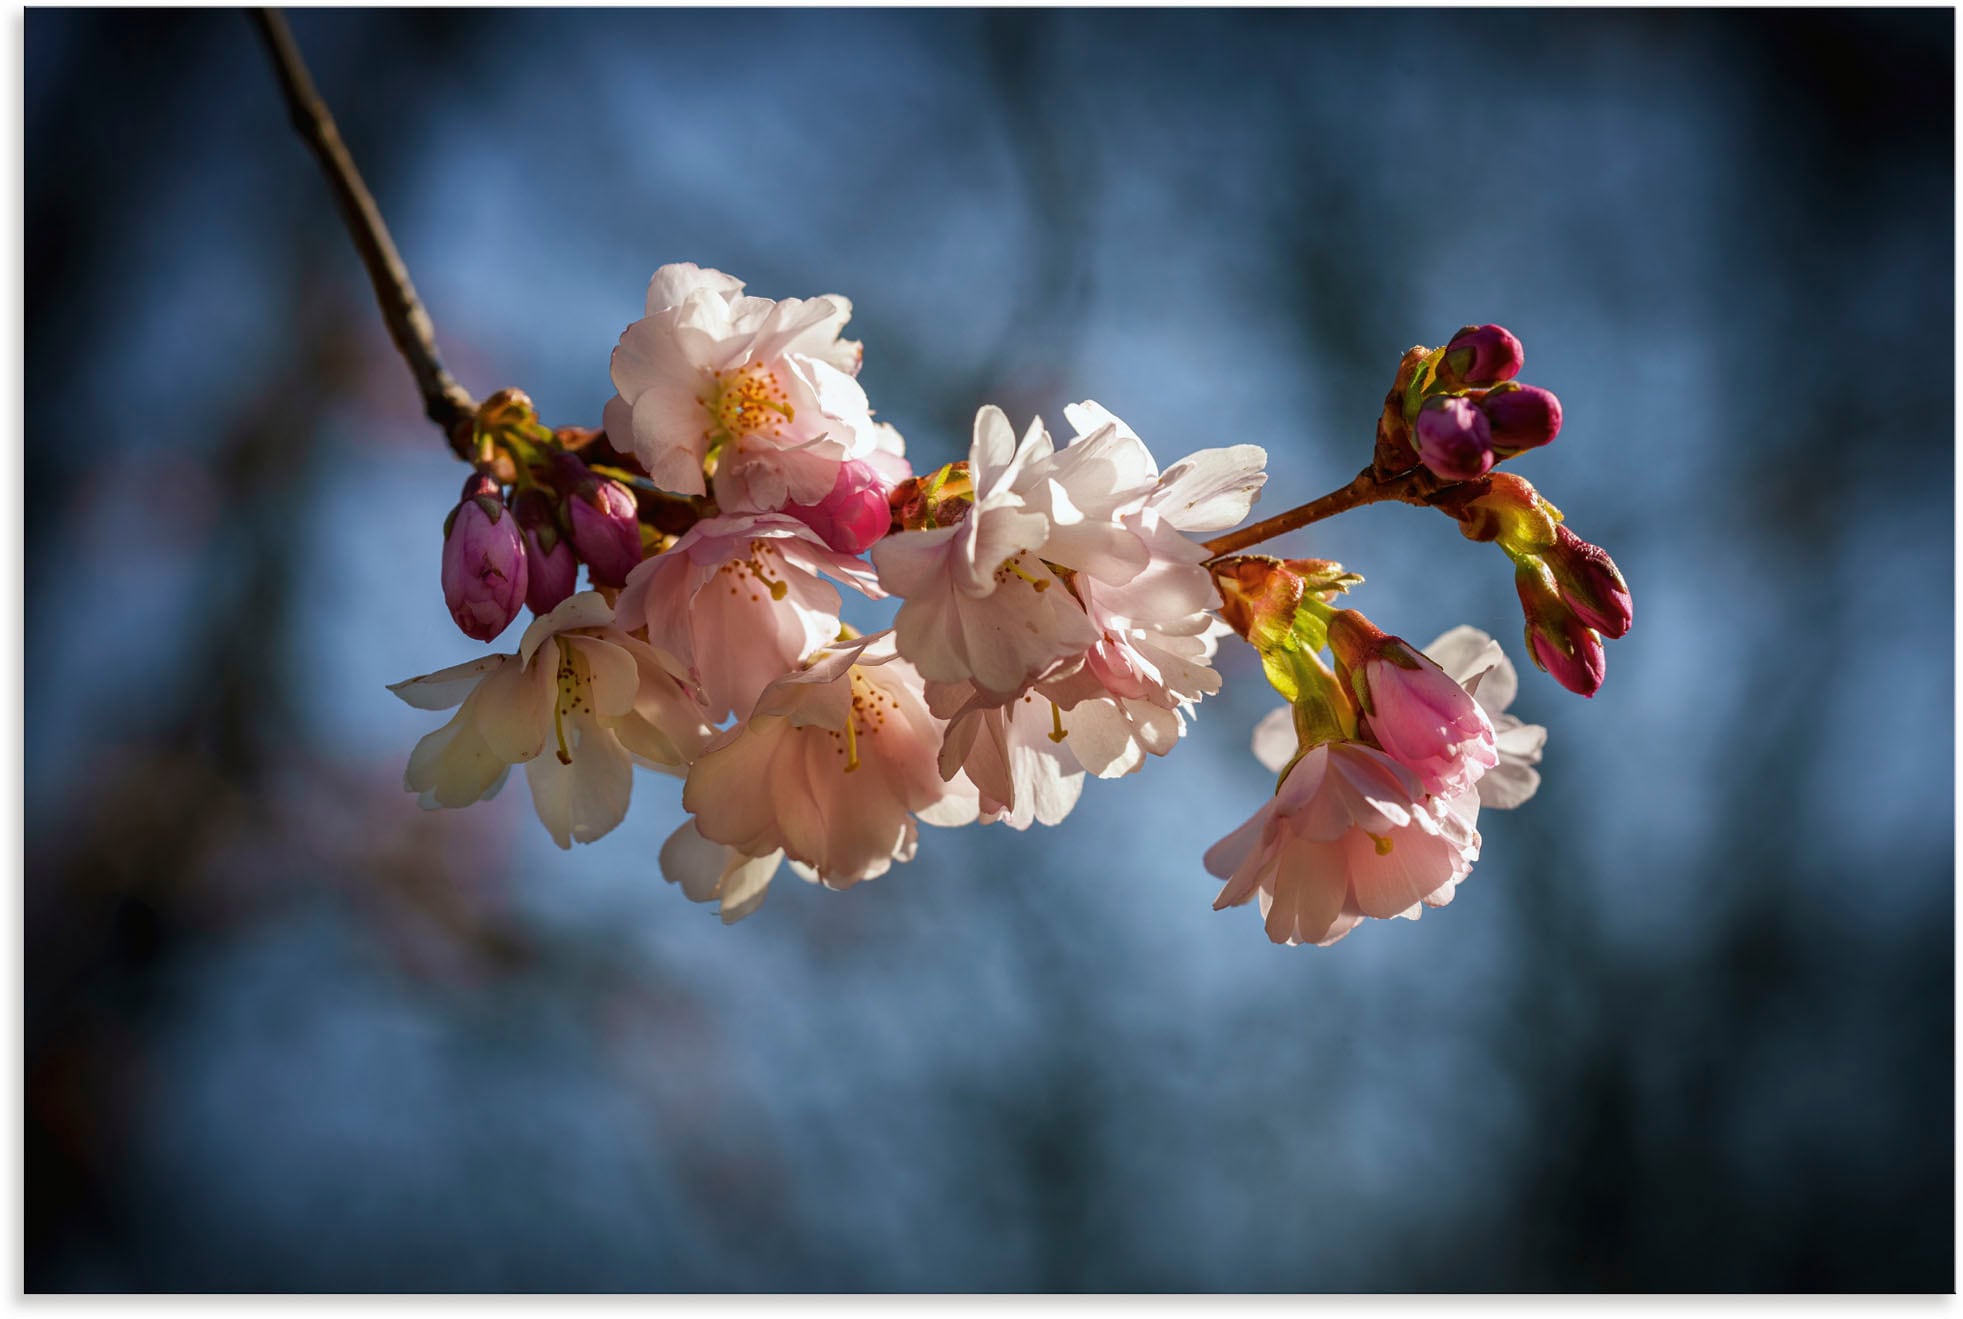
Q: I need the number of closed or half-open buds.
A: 10